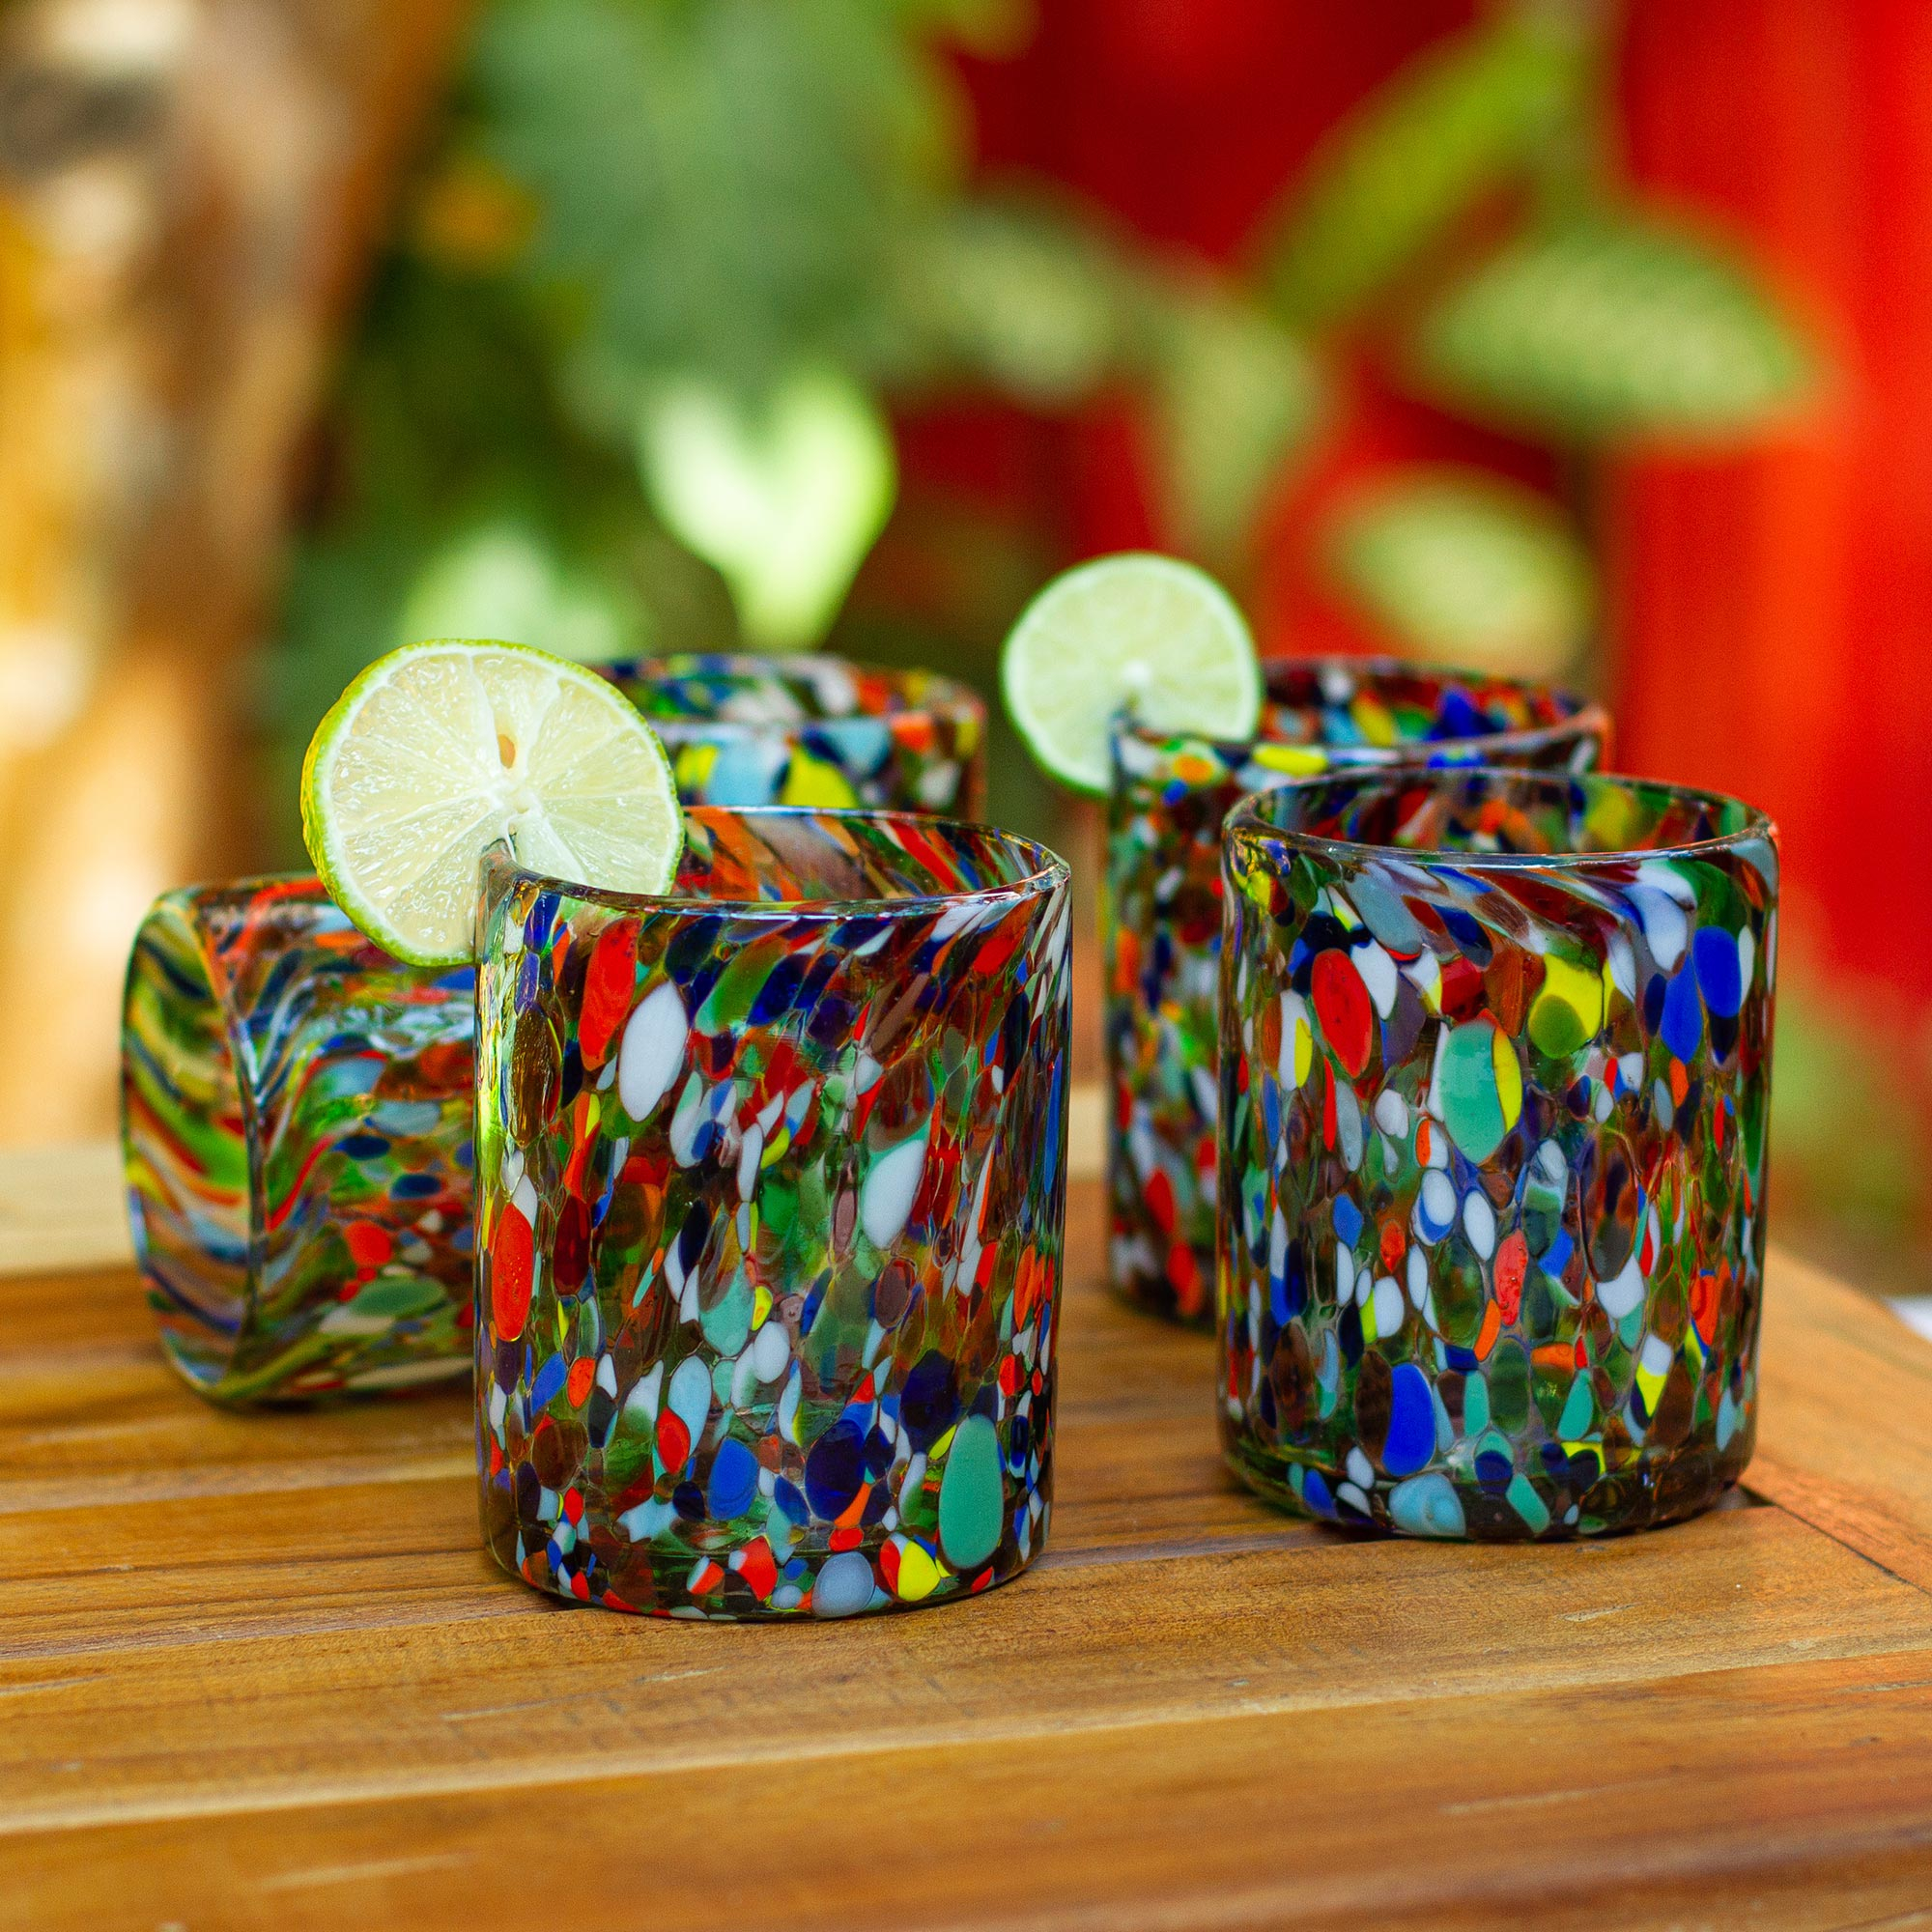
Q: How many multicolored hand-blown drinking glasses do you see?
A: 5